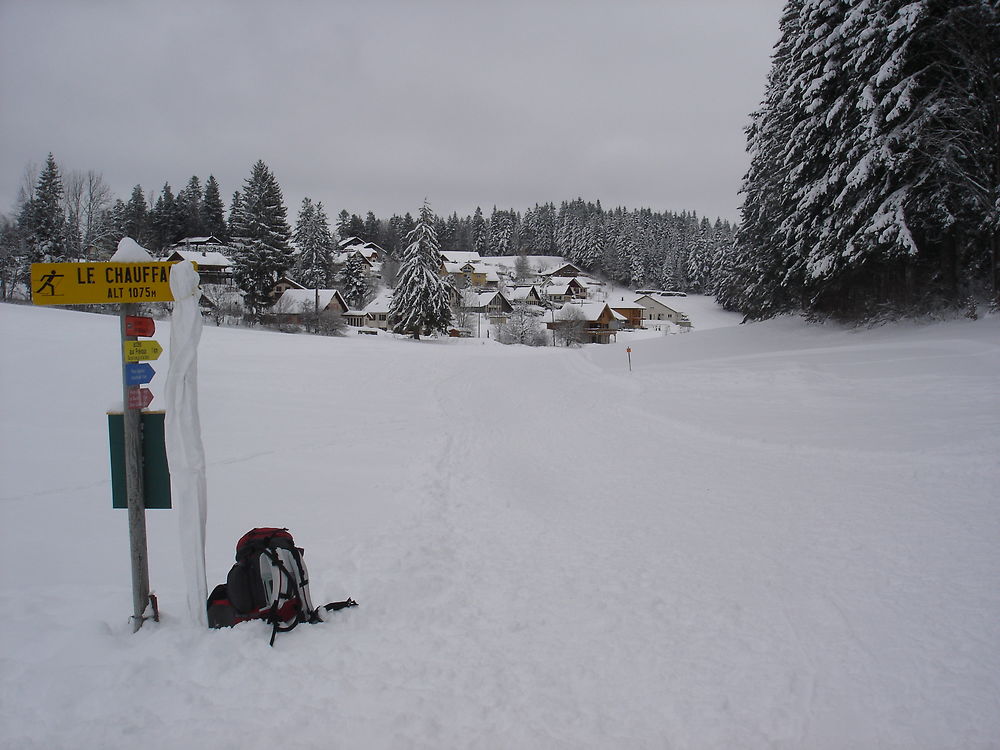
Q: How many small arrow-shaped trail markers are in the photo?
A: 4